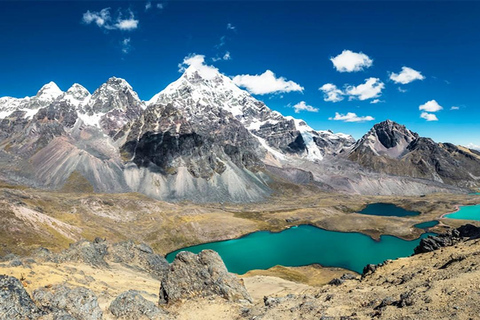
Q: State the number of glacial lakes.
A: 4